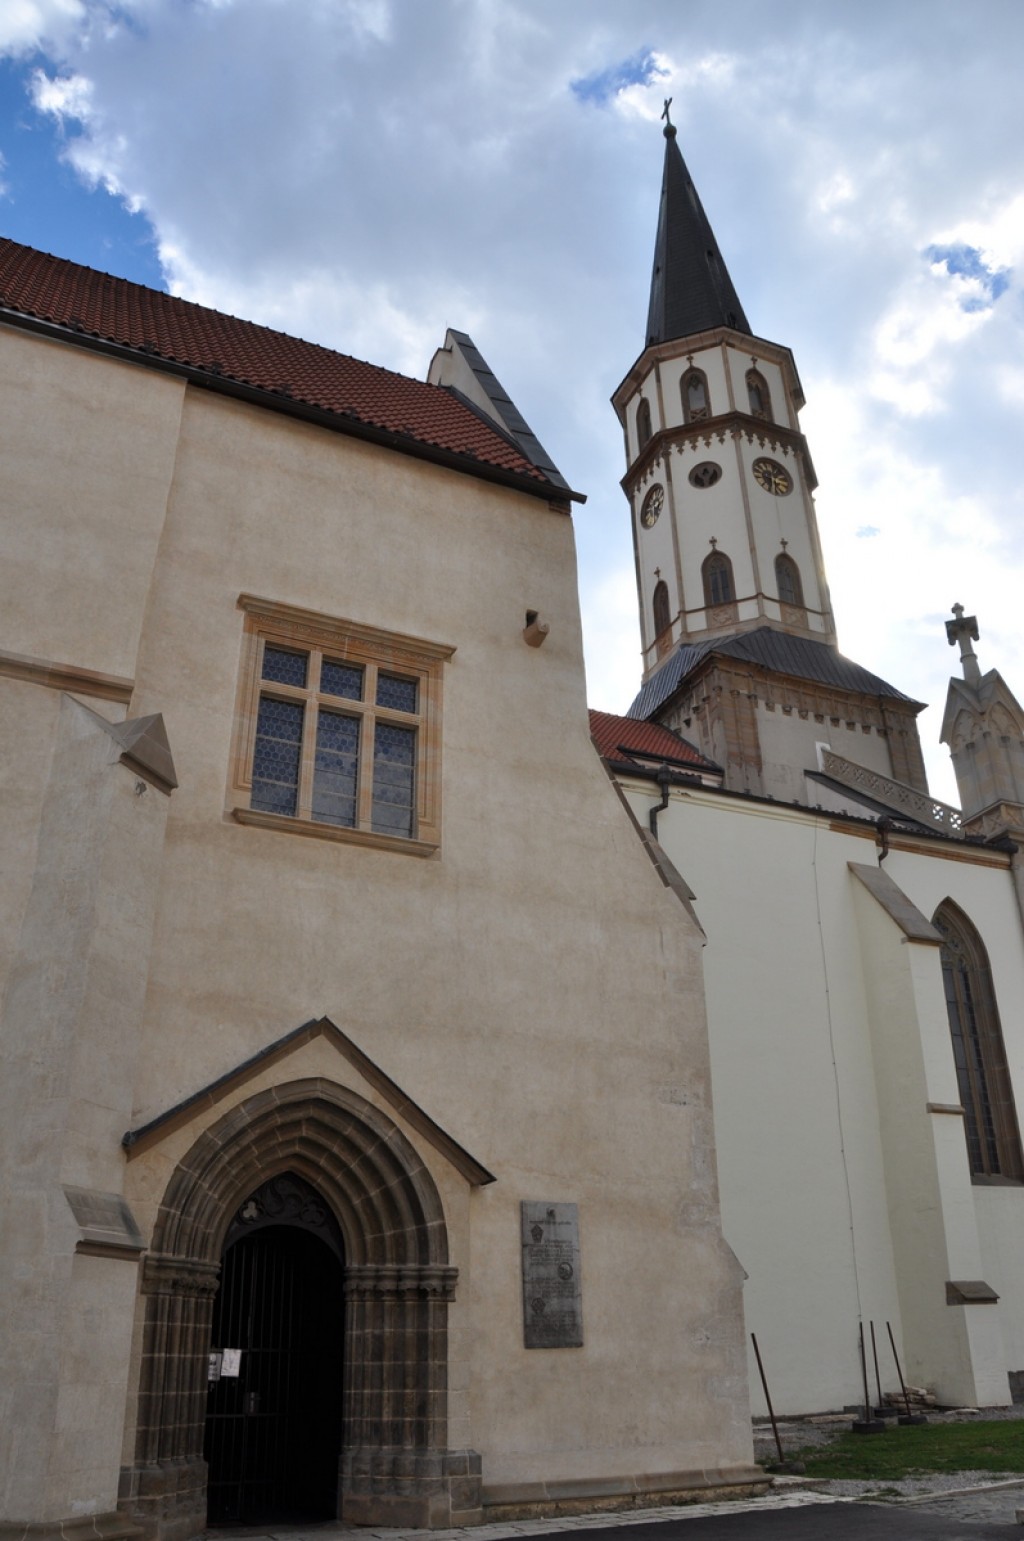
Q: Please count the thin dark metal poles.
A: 4